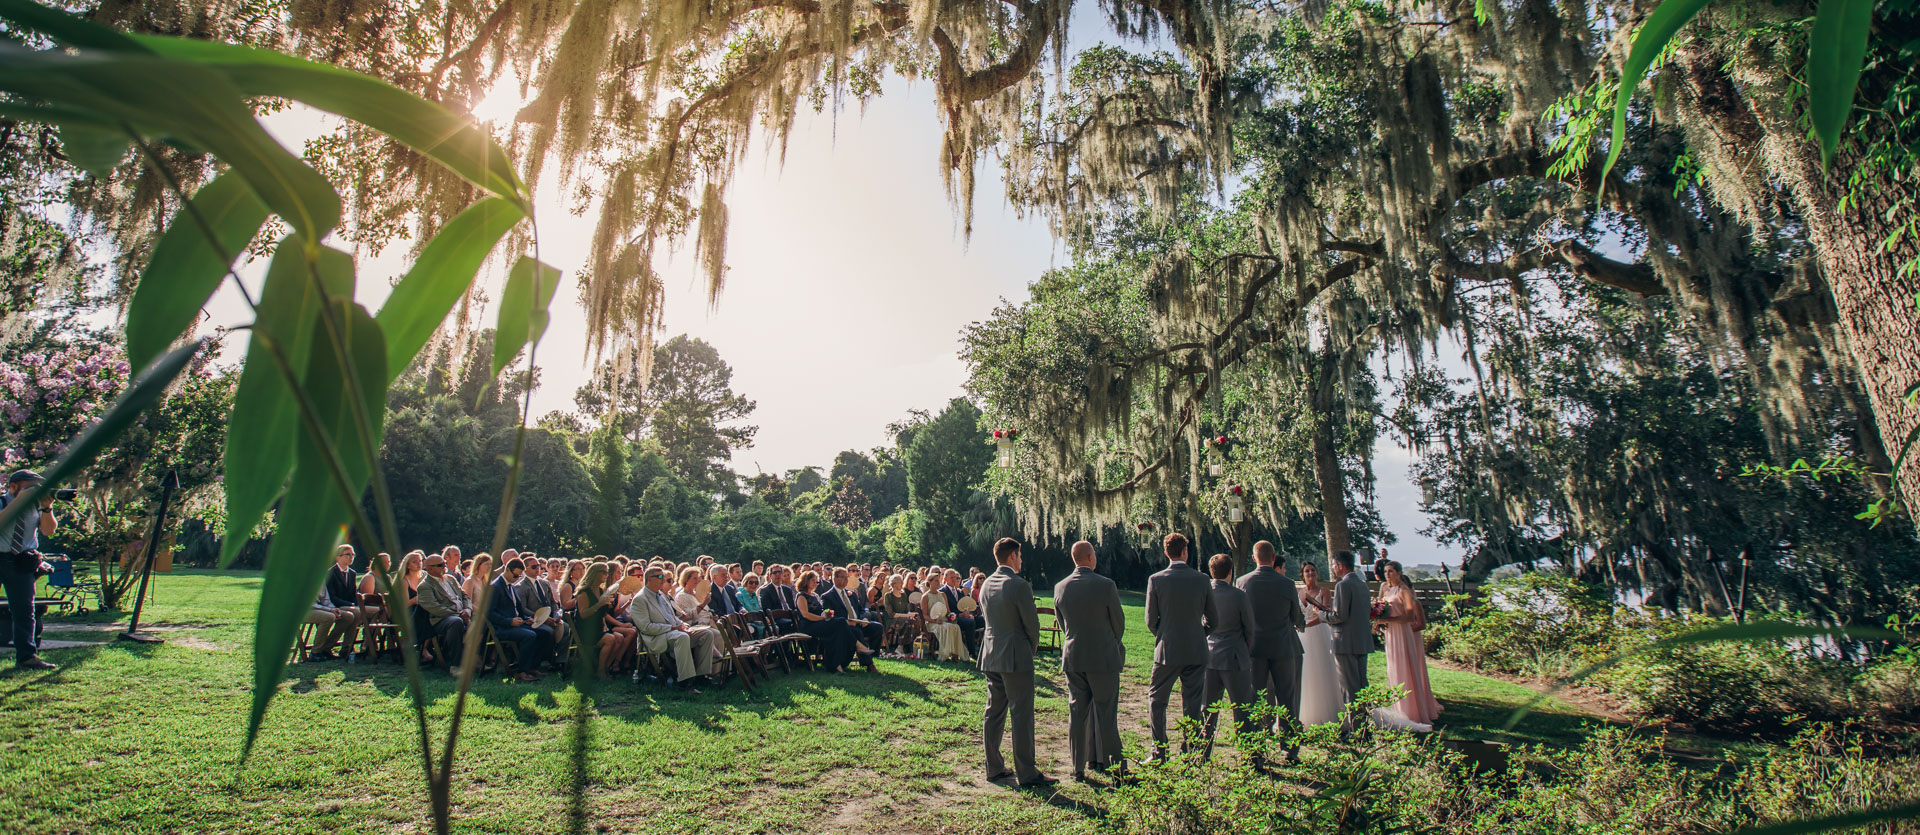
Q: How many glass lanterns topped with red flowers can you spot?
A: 4